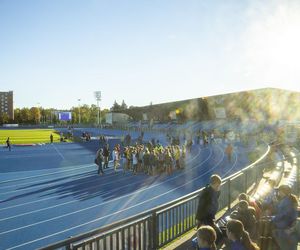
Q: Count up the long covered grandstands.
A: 1